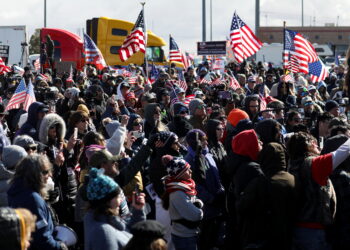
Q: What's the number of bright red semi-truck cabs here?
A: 1